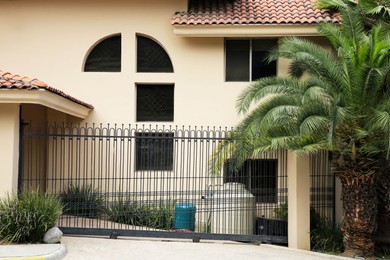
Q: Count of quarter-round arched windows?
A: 2